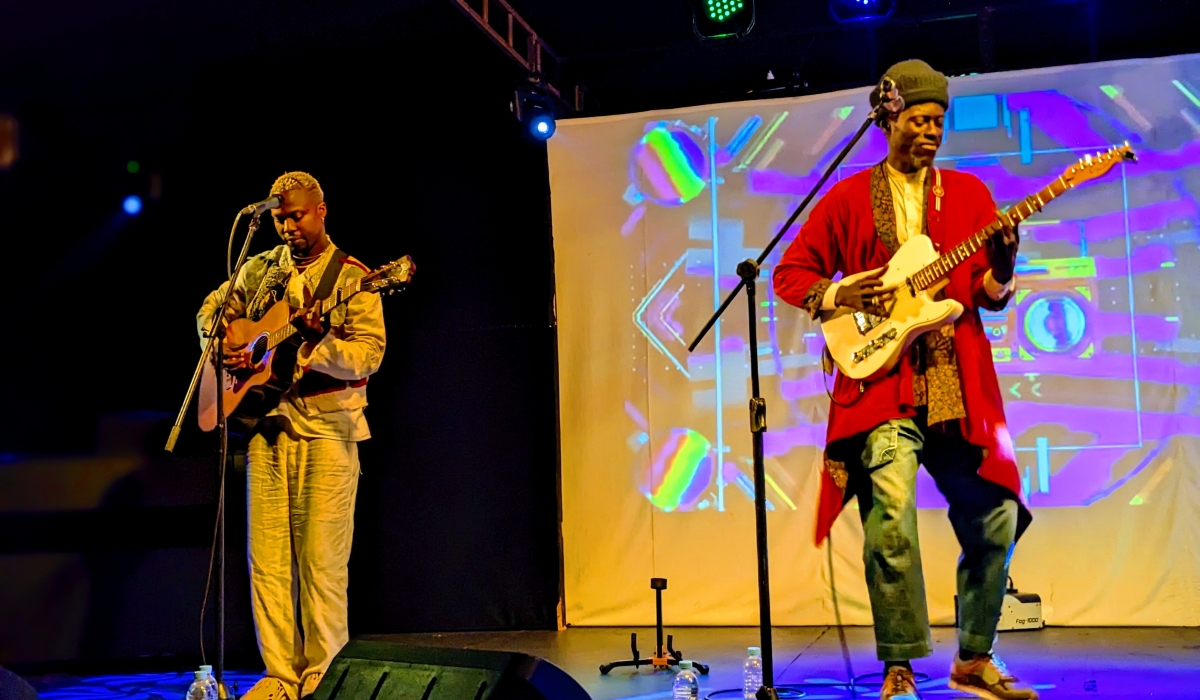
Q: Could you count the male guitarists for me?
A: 2